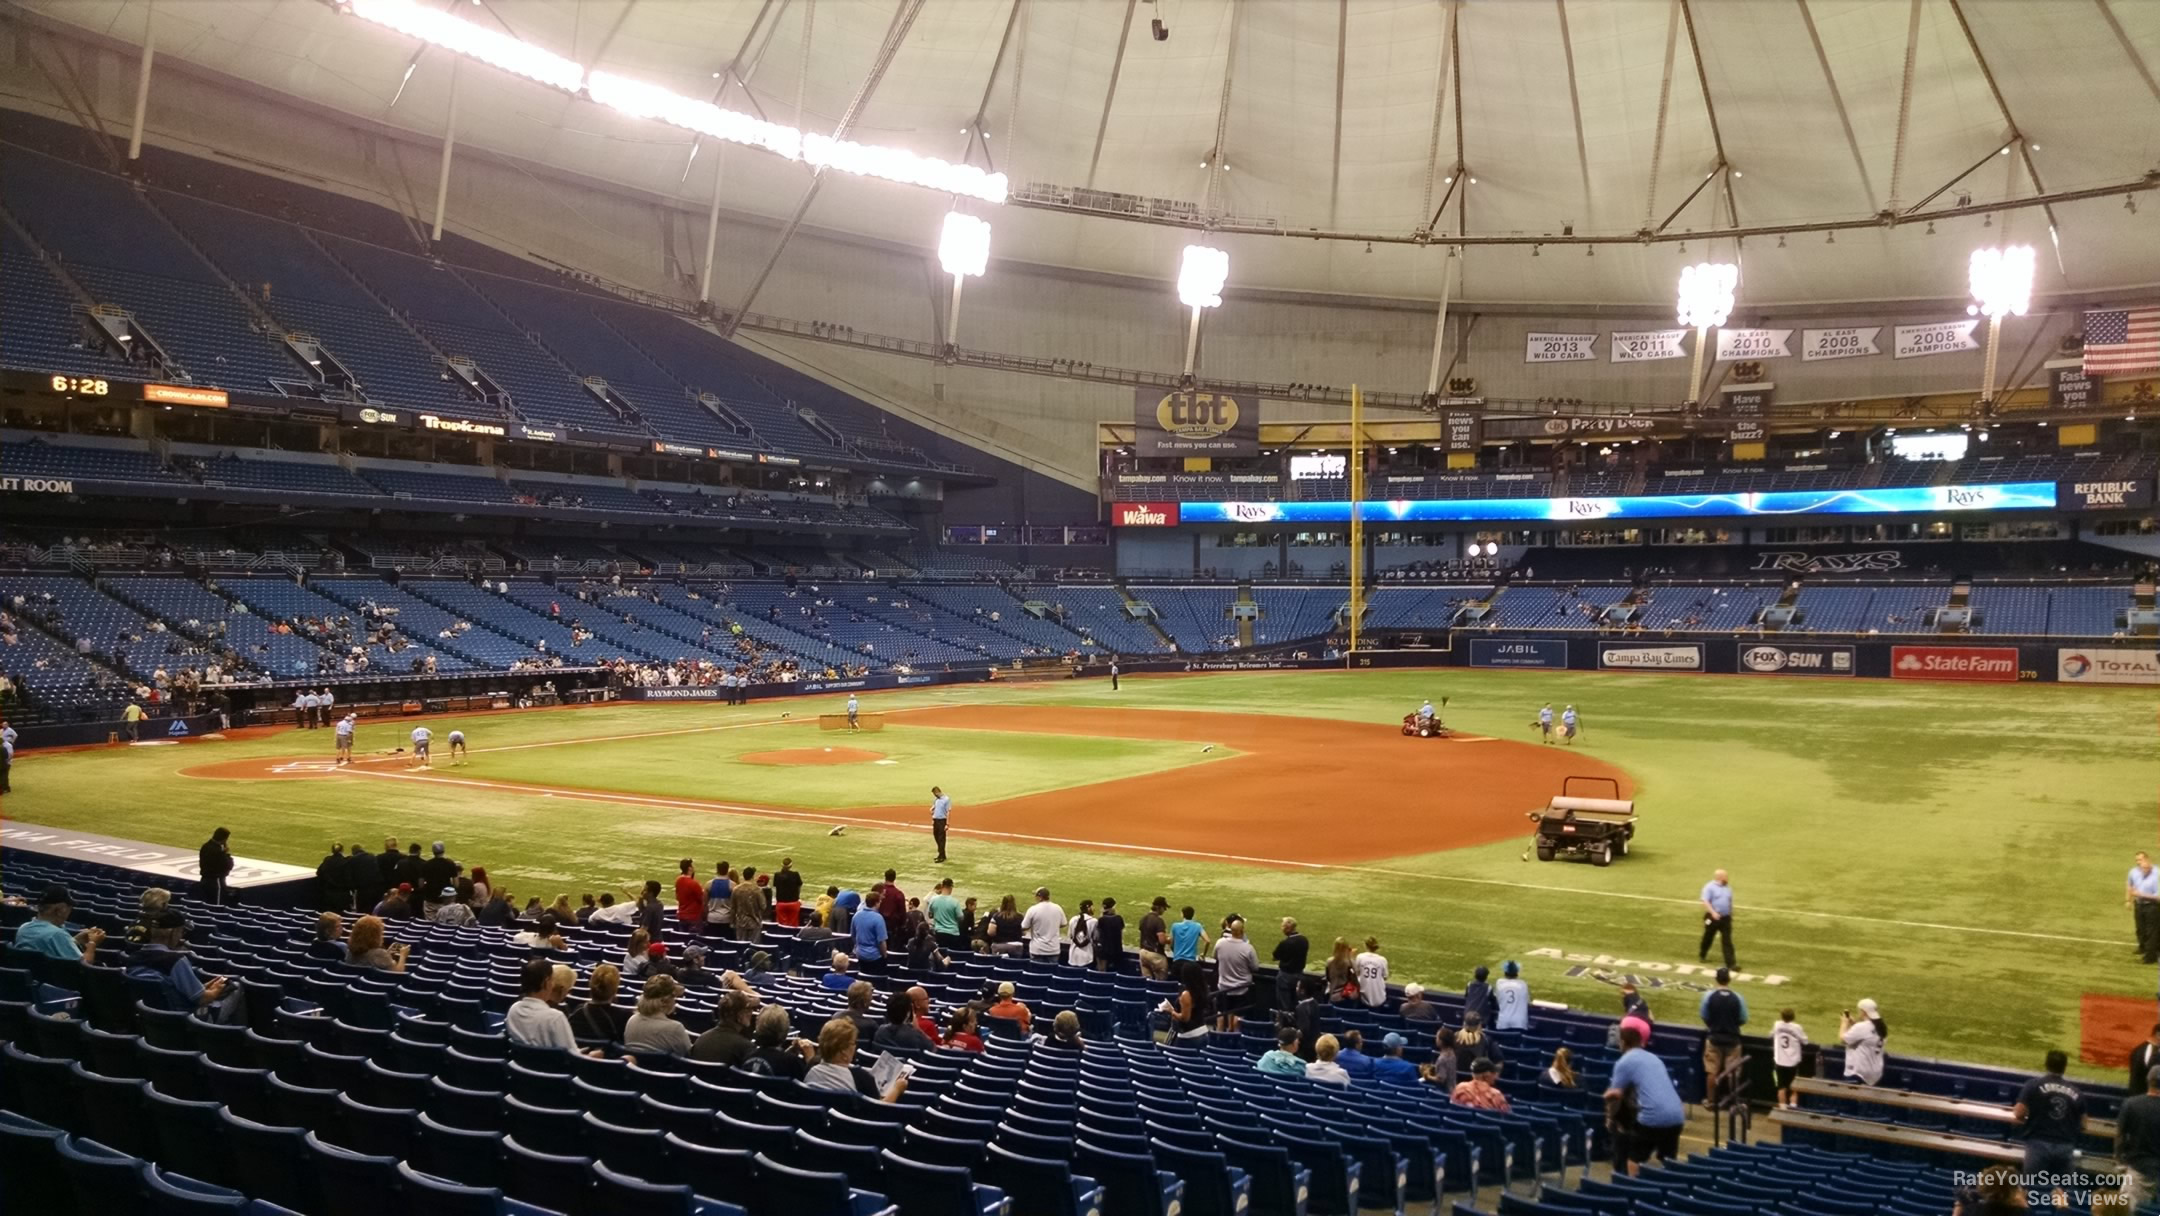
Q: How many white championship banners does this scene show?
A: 5